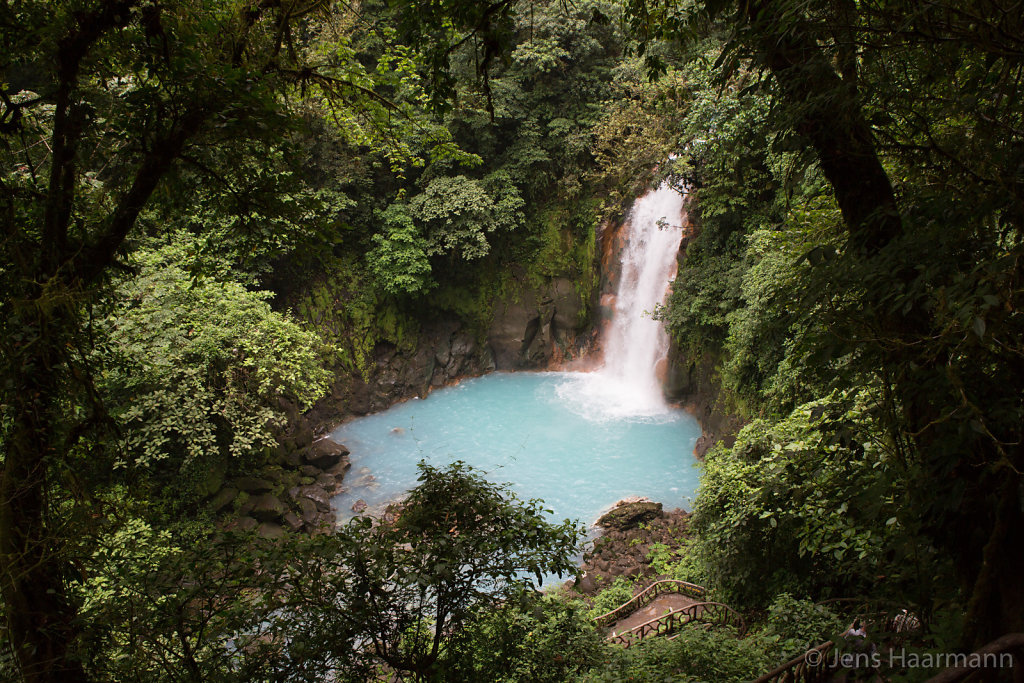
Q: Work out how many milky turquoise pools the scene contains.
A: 1